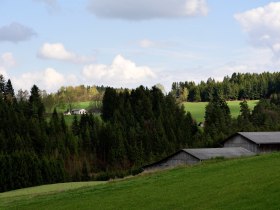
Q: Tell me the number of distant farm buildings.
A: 1